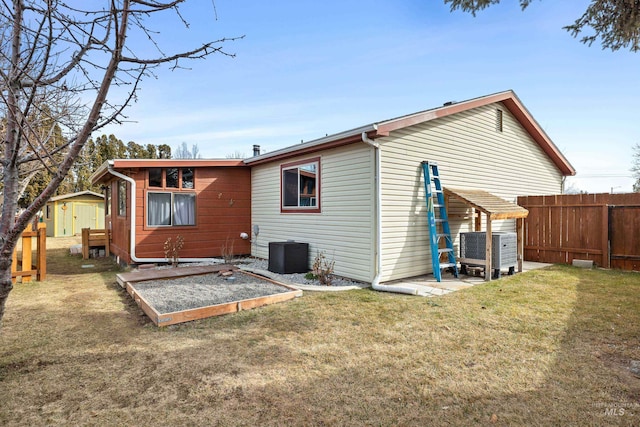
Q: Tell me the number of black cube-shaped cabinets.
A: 1